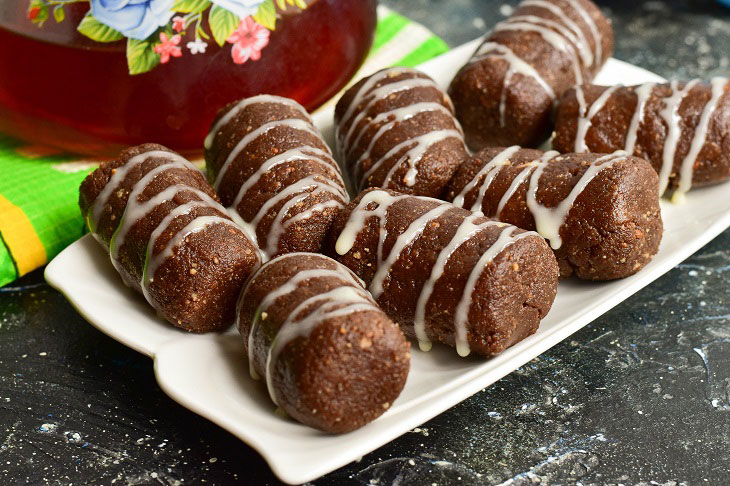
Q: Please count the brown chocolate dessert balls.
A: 8